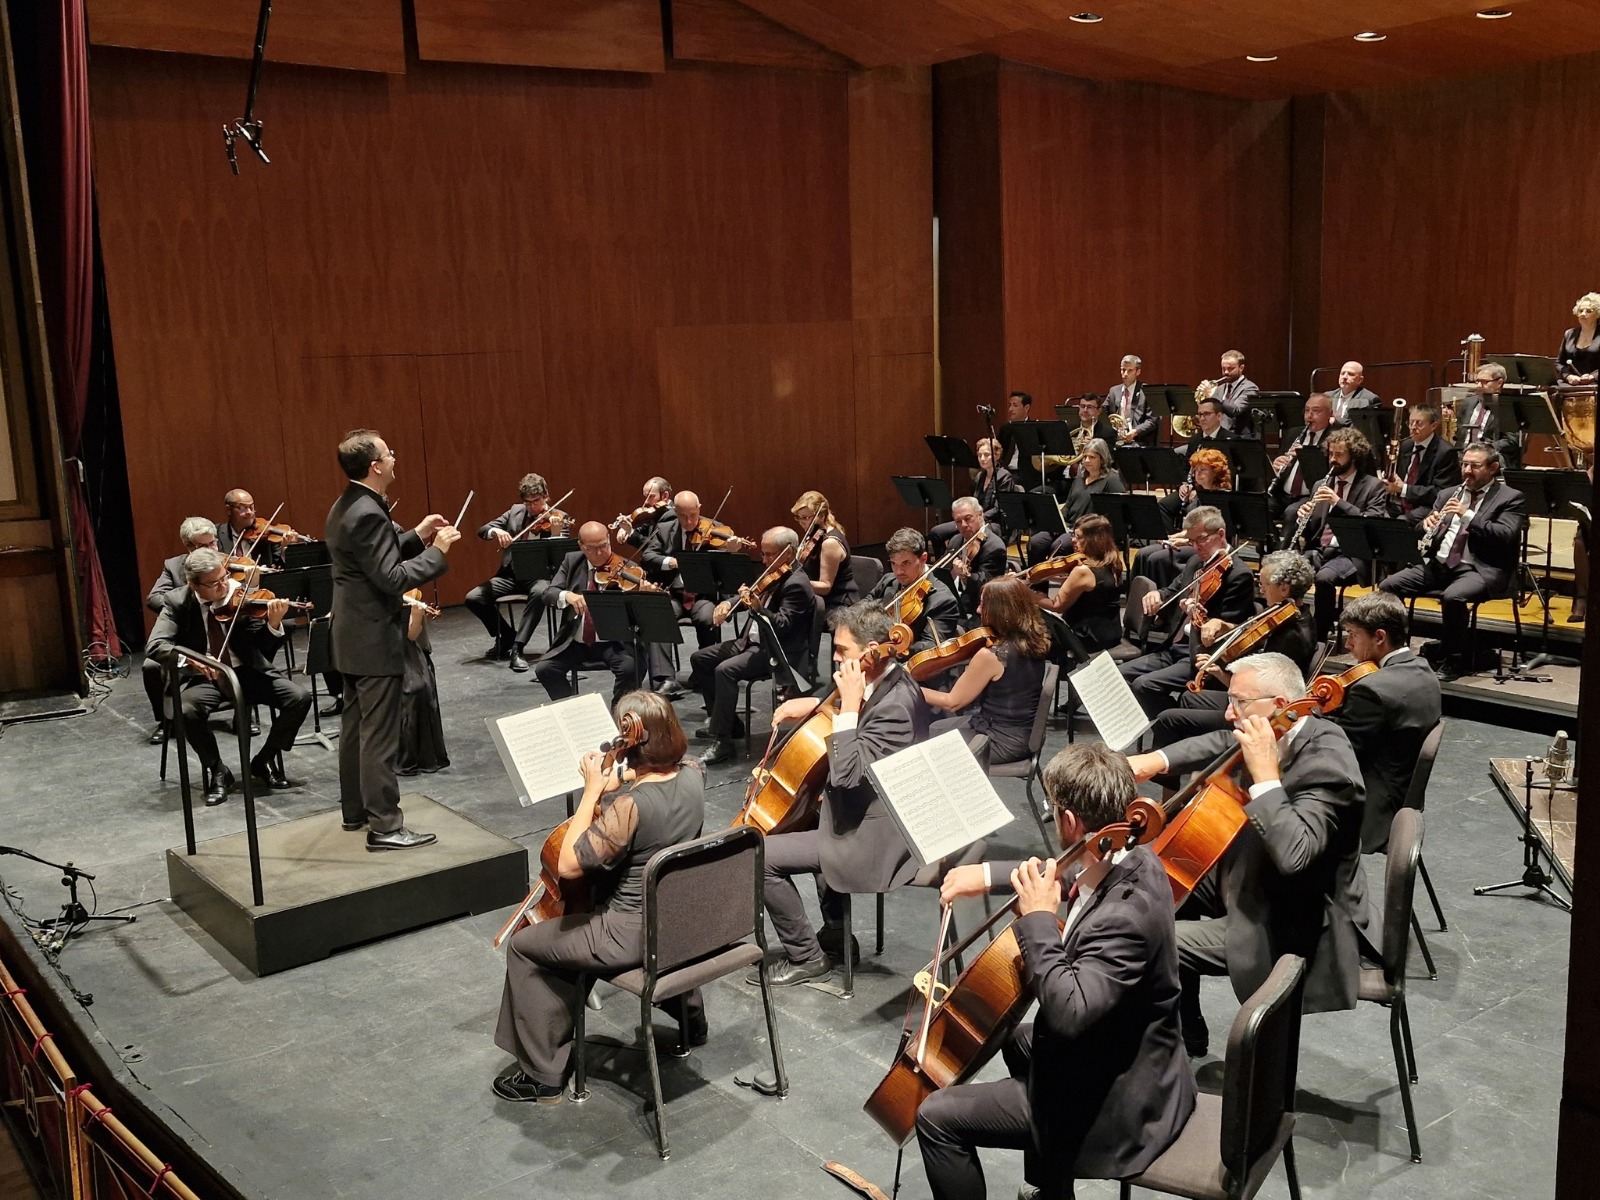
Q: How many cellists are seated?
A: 4